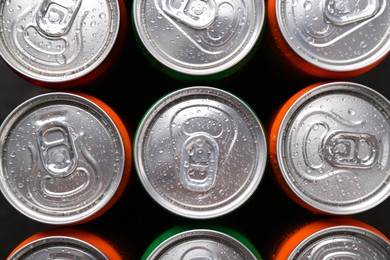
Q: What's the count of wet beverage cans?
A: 9